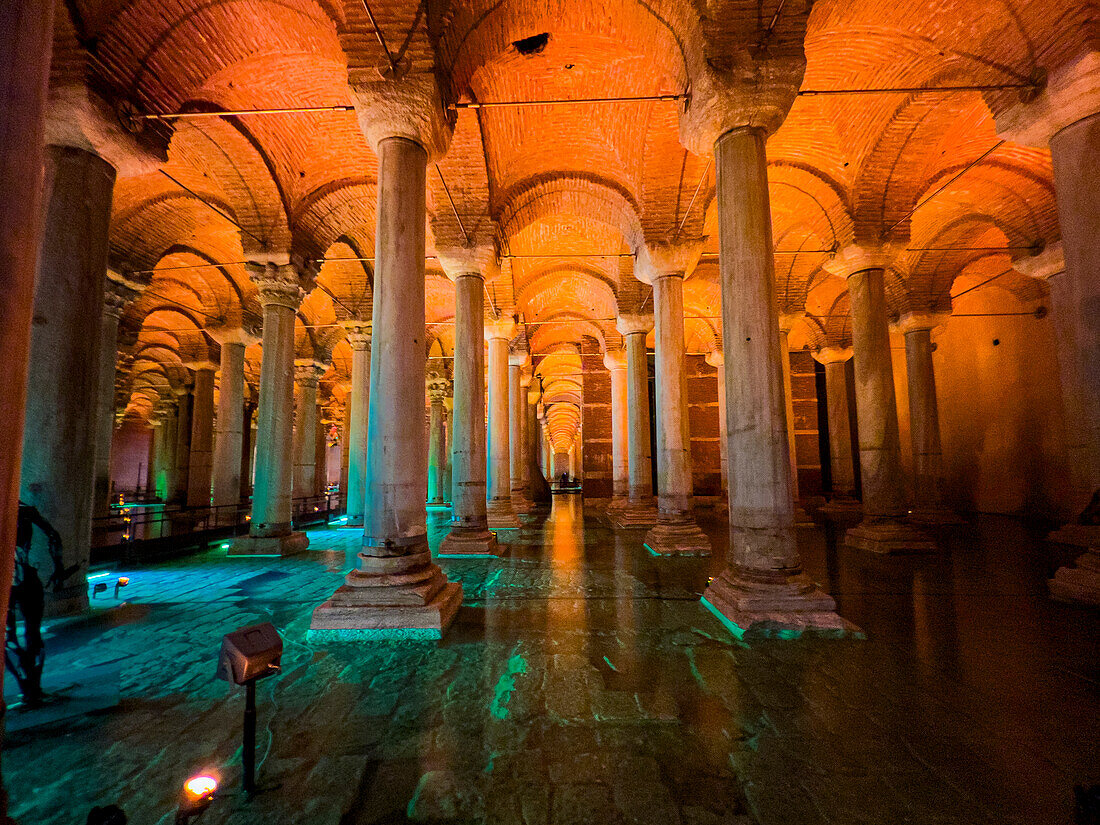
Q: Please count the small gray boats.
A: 0